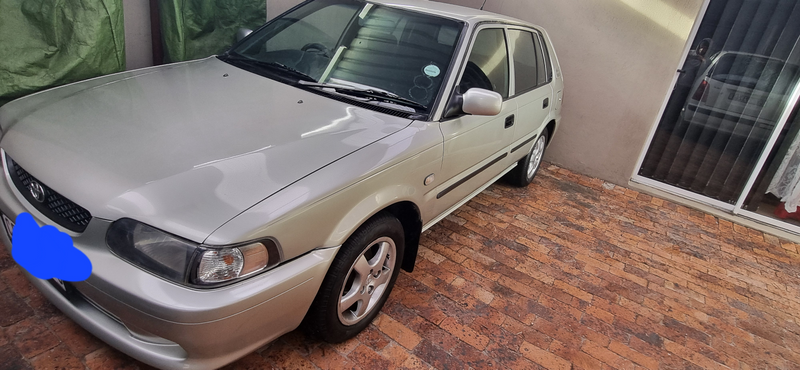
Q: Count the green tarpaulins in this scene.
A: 2